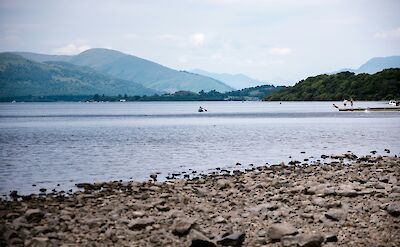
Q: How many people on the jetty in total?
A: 2